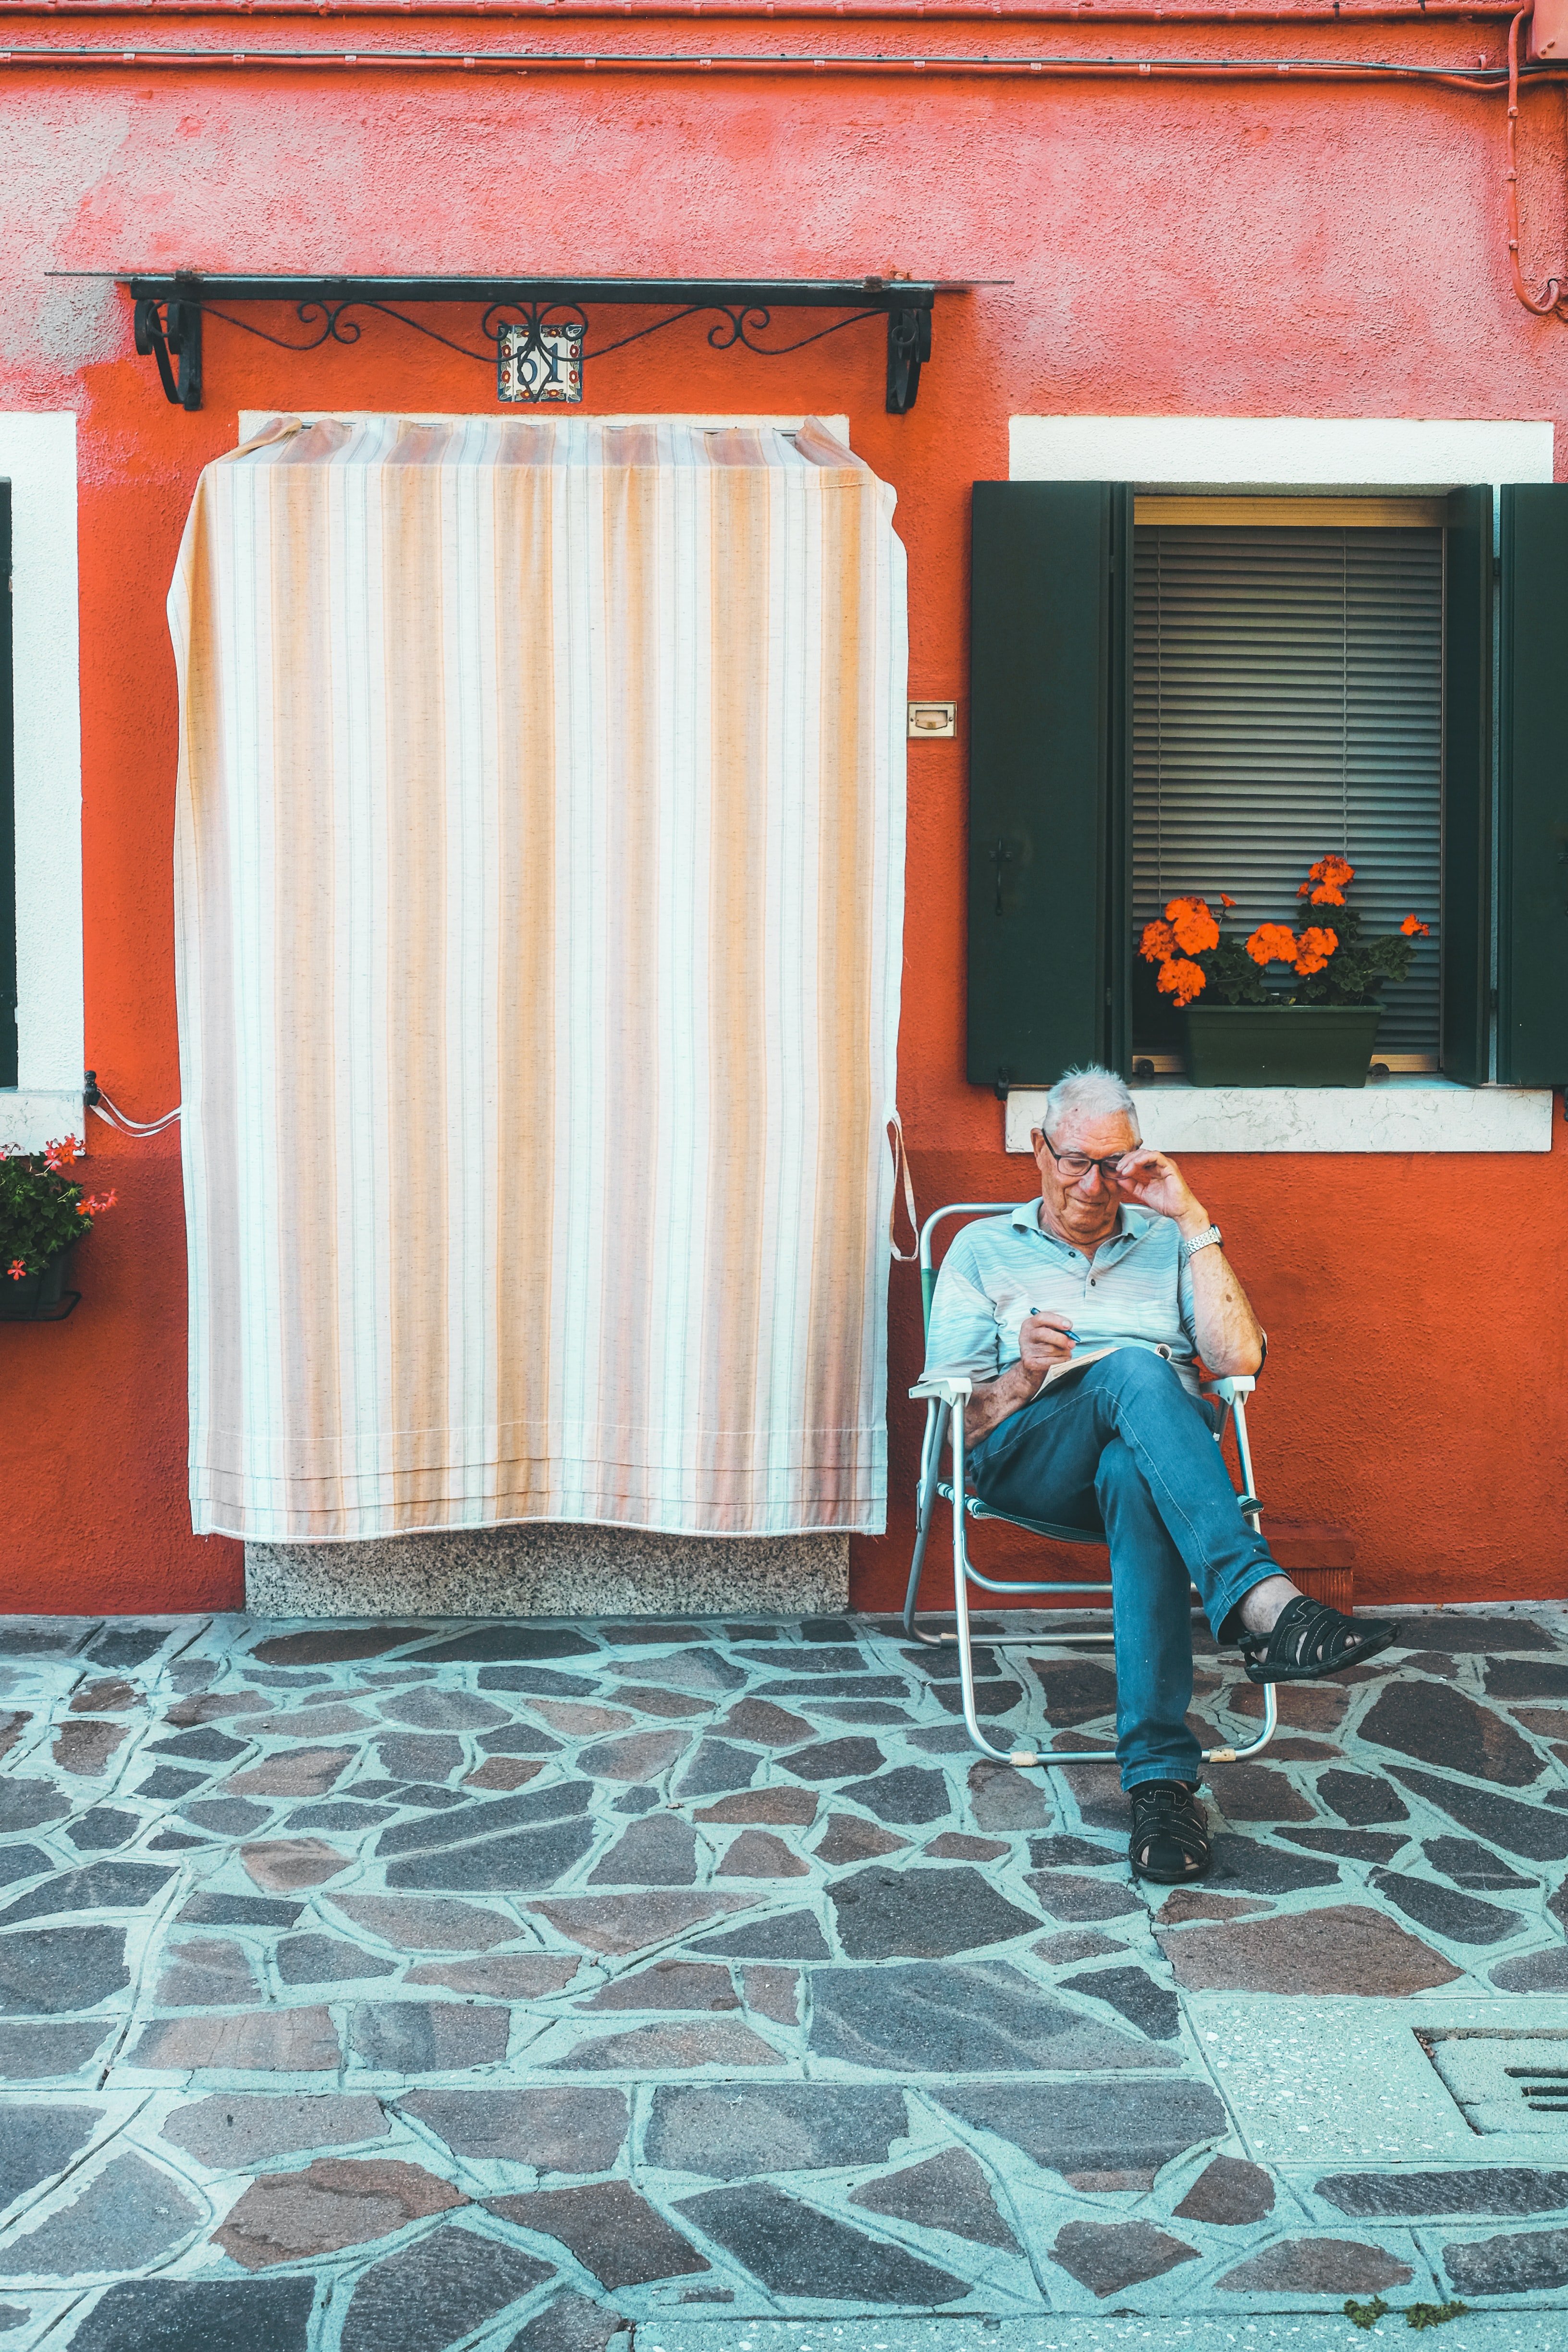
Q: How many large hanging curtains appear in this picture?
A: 1